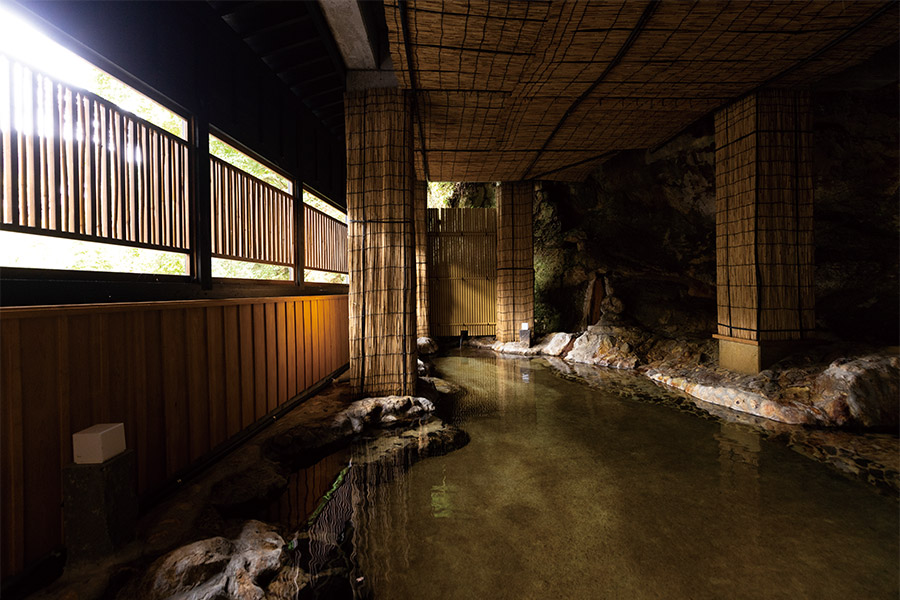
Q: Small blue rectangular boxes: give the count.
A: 0